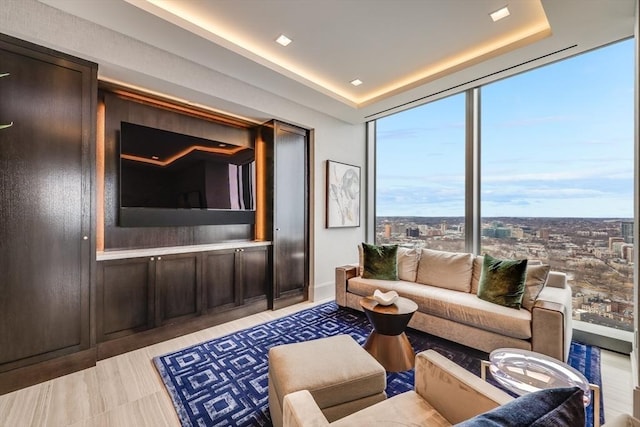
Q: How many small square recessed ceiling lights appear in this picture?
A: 3